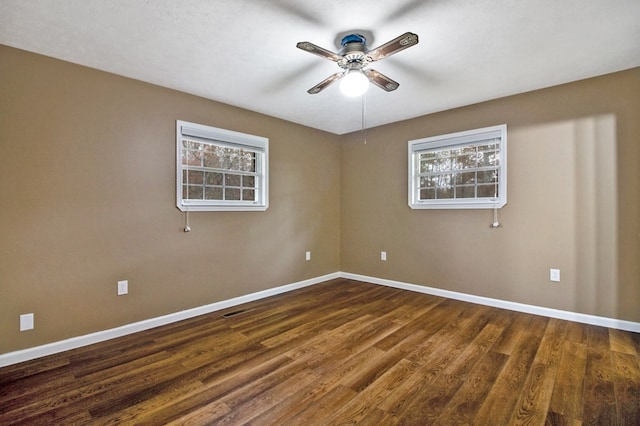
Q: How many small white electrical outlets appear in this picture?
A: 5